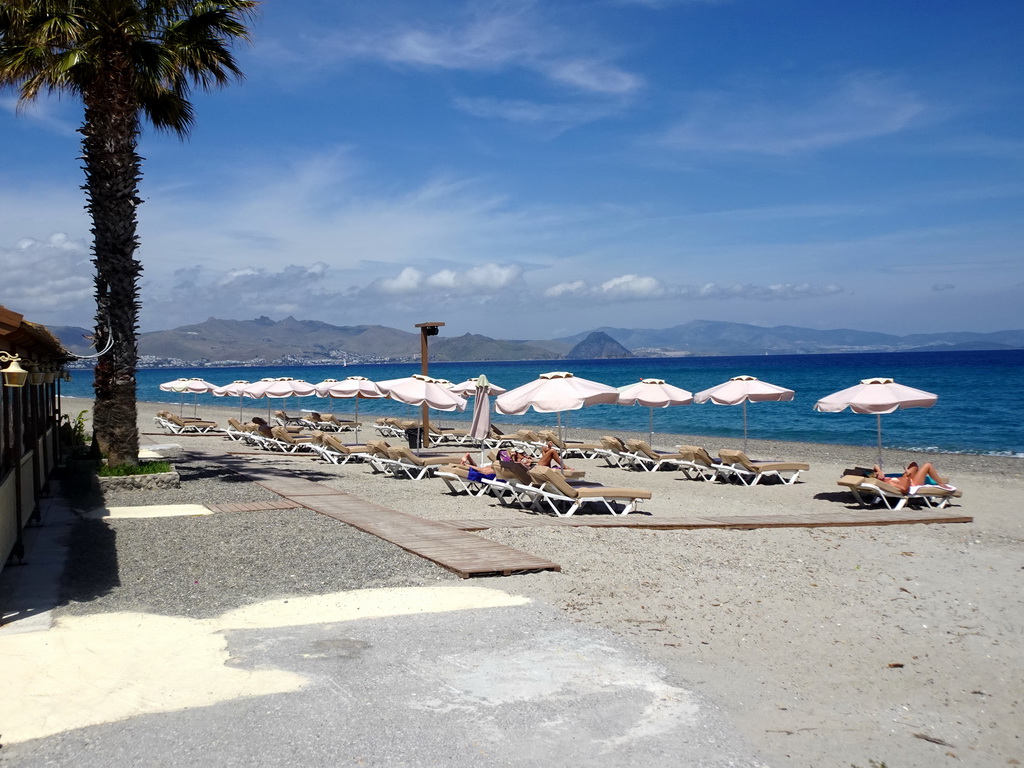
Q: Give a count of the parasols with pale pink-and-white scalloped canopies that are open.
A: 15